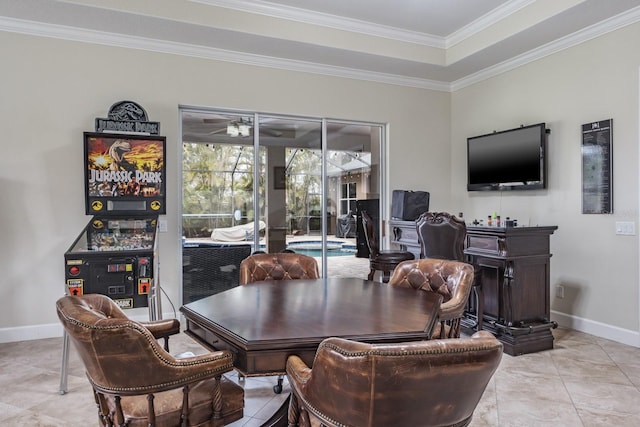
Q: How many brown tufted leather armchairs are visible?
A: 4